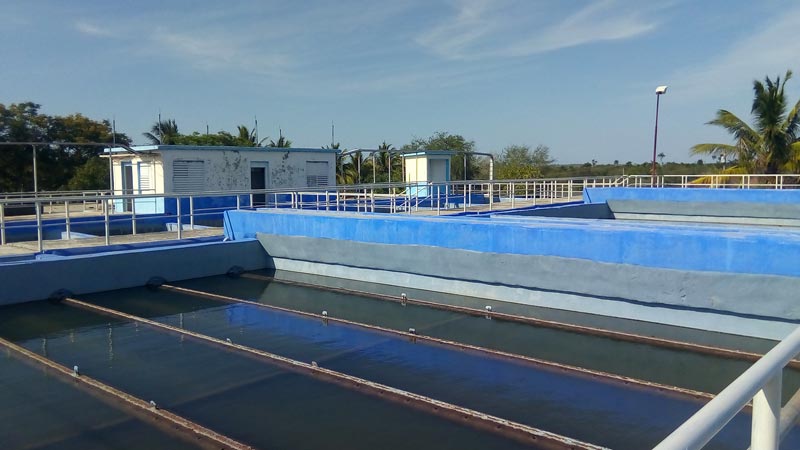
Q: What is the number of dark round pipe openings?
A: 3